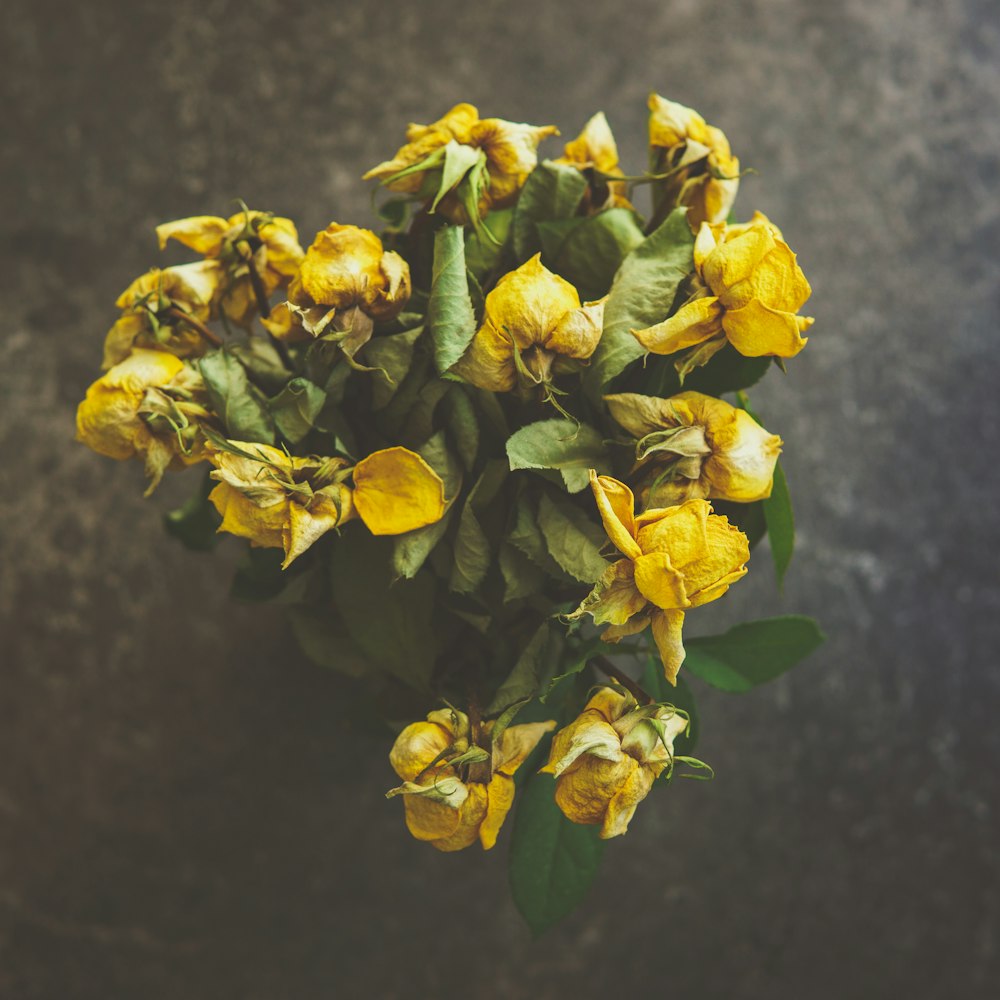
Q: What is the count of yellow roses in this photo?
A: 14